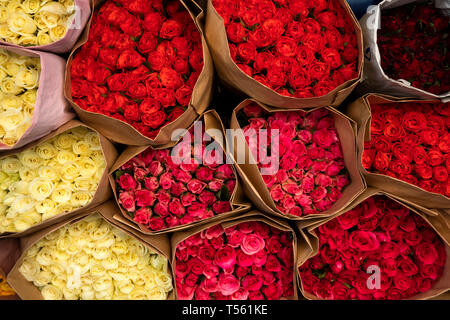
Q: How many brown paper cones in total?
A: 9